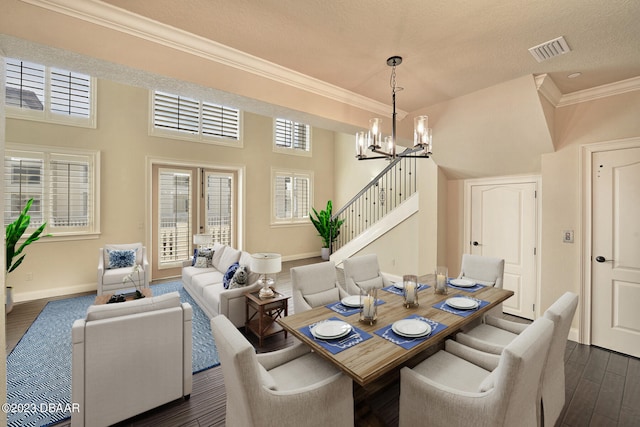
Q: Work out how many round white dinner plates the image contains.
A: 6